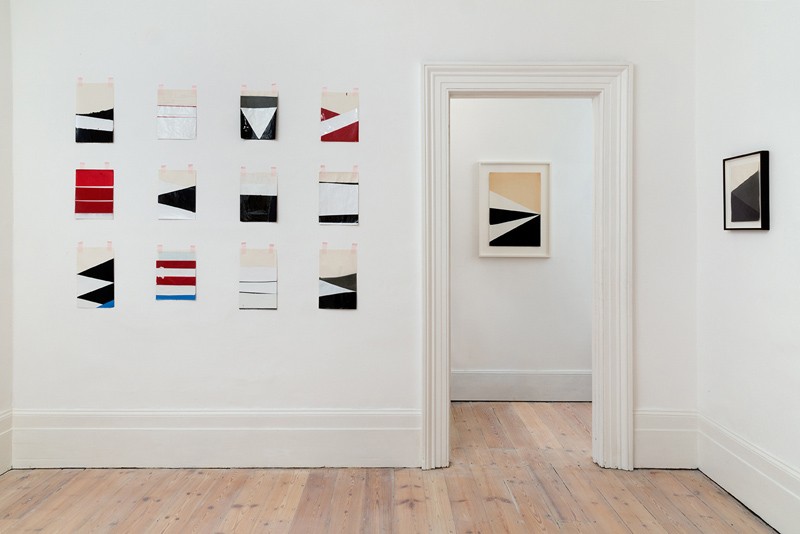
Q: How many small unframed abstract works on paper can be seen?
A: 12